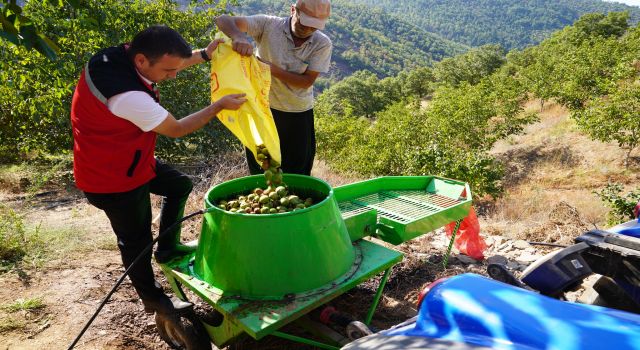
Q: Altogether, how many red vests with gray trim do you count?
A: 1